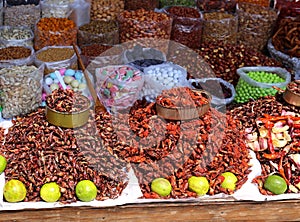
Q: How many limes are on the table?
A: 8